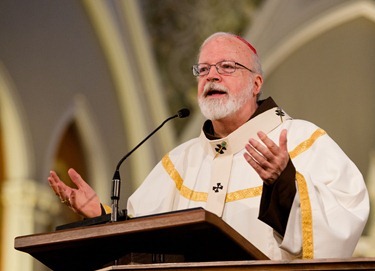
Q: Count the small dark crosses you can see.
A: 3